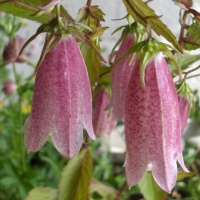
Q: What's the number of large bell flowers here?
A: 2